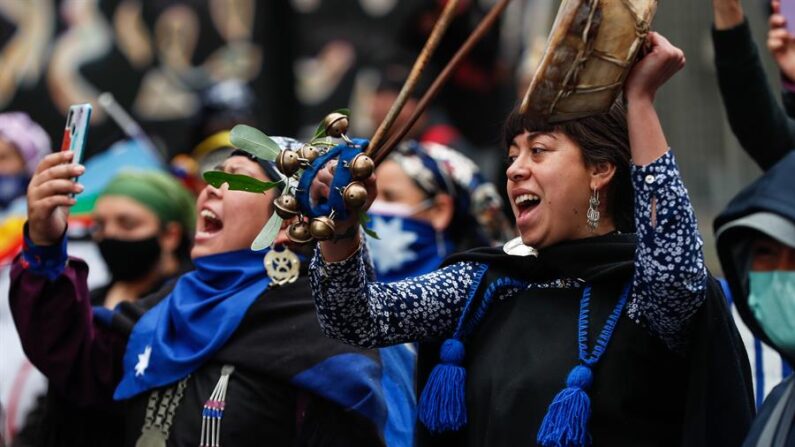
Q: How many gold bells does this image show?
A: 8